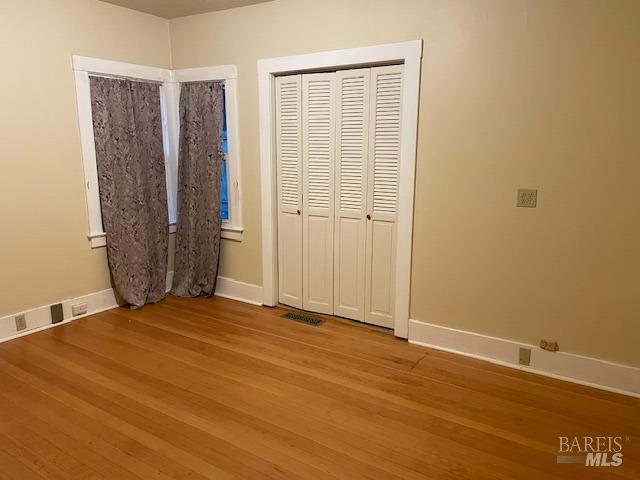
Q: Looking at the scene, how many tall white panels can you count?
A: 4